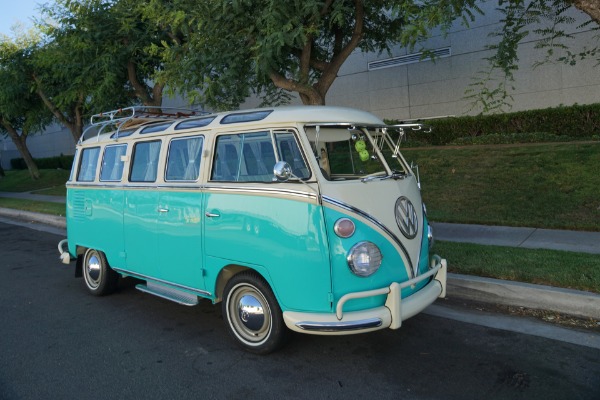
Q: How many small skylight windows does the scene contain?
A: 4